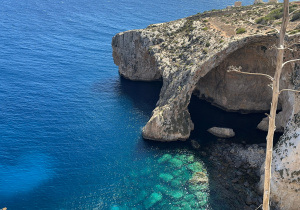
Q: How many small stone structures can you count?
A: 3